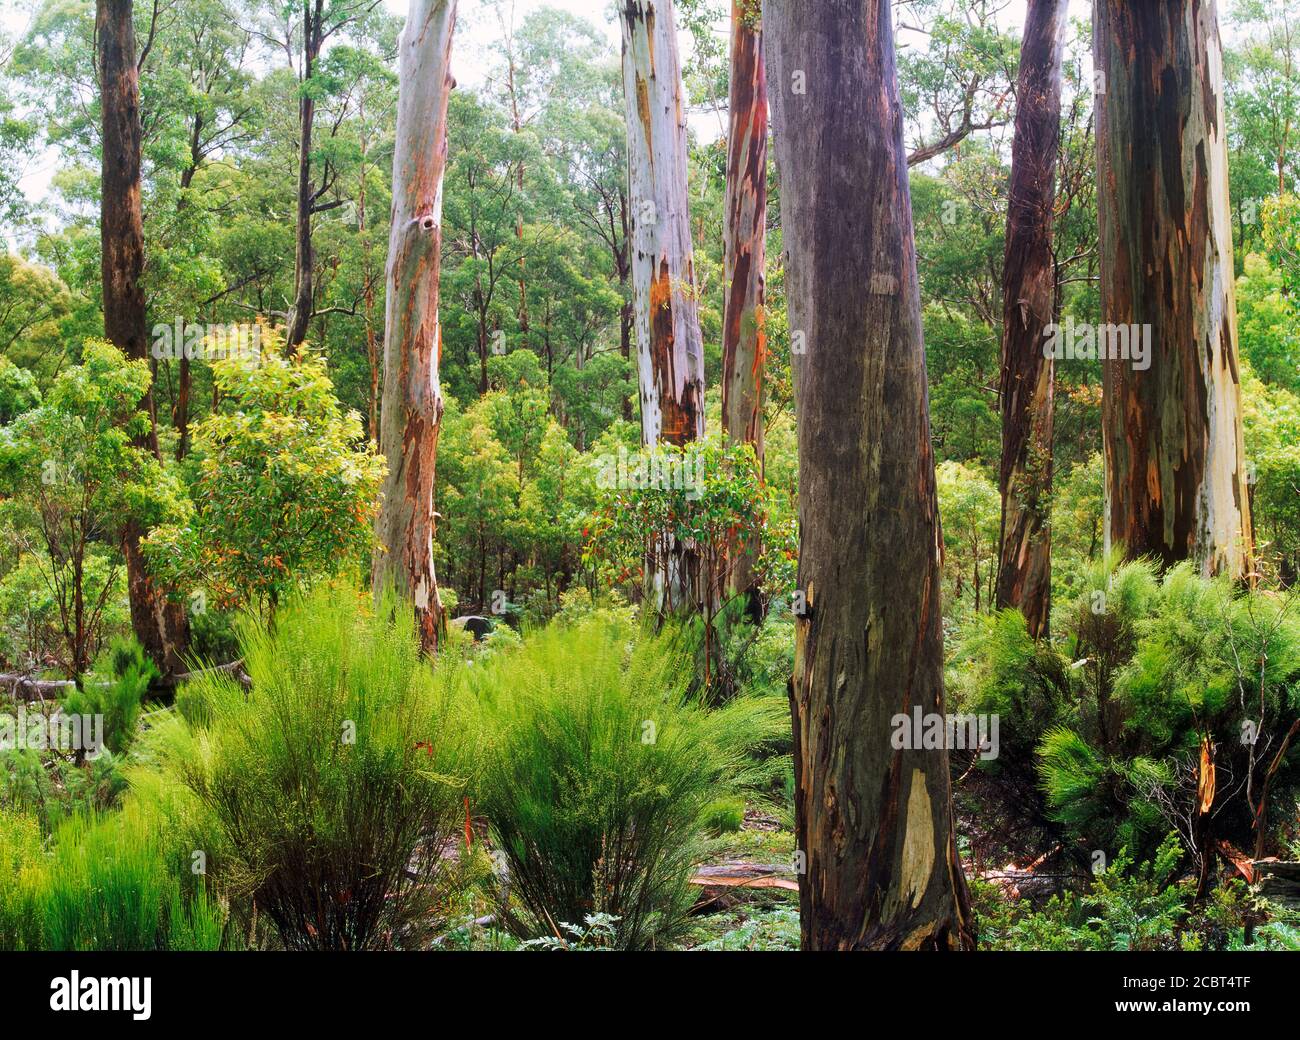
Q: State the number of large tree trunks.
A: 7